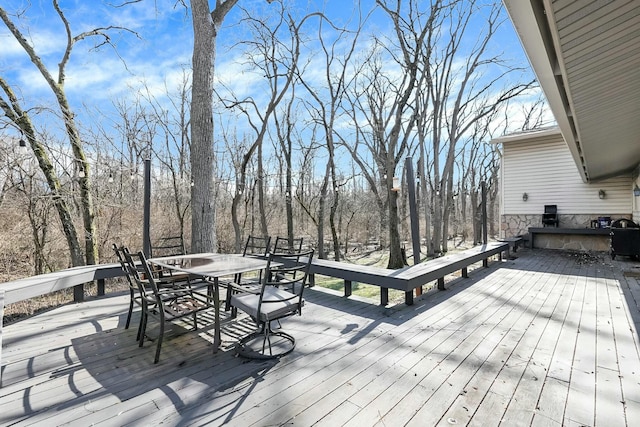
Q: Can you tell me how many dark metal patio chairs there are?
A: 6